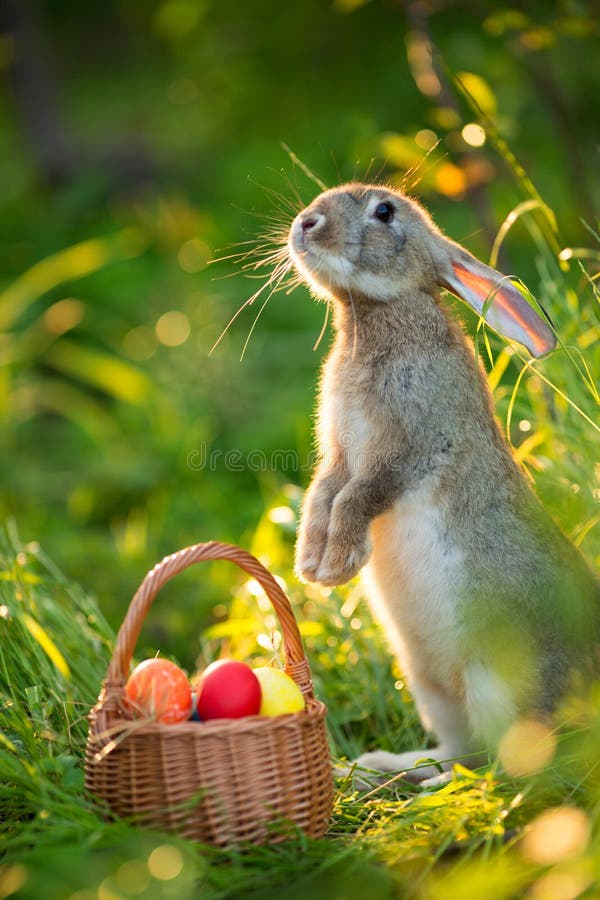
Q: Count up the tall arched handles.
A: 1